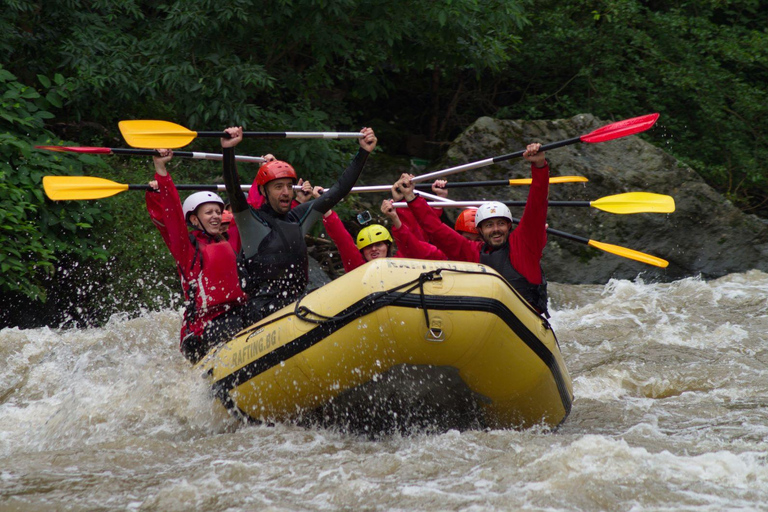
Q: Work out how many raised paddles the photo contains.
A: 7